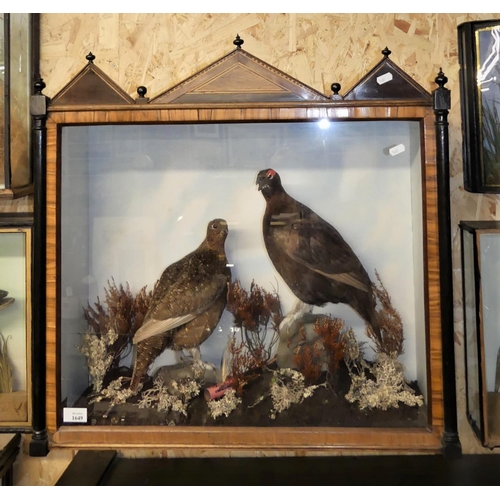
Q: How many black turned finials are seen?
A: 7